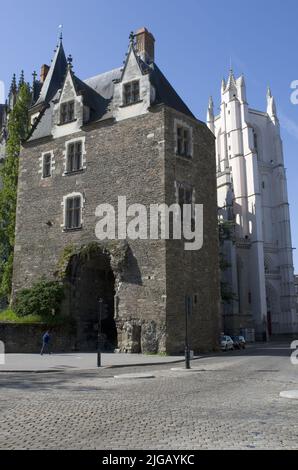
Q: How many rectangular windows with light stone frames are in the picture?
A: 7